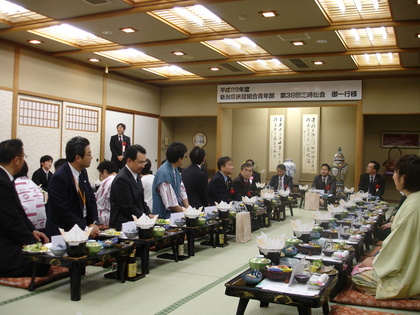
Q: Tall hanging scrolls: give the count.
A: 2